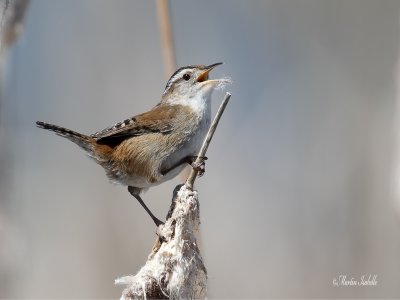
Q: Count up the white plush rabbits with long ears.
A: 0